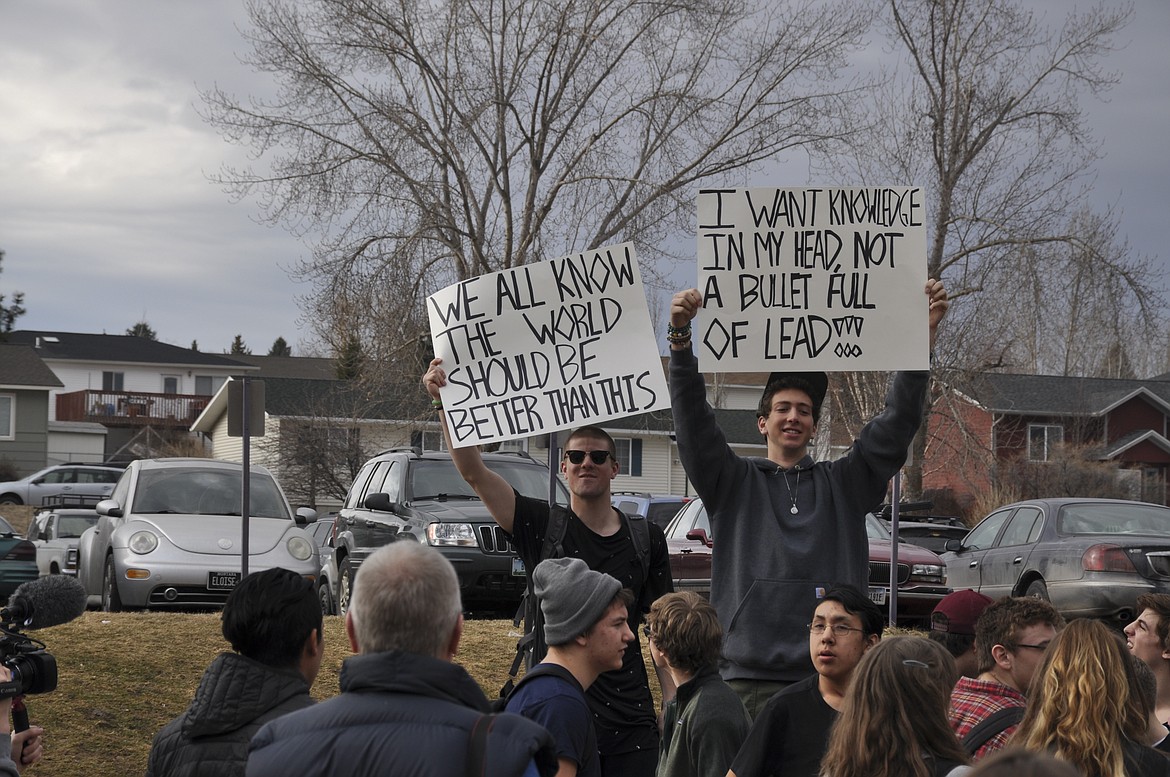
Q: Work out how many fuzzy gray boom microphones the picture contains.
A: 1